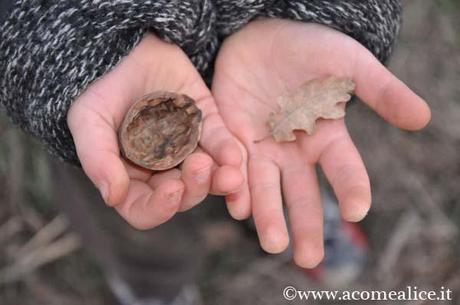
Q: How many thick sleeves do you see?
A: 2